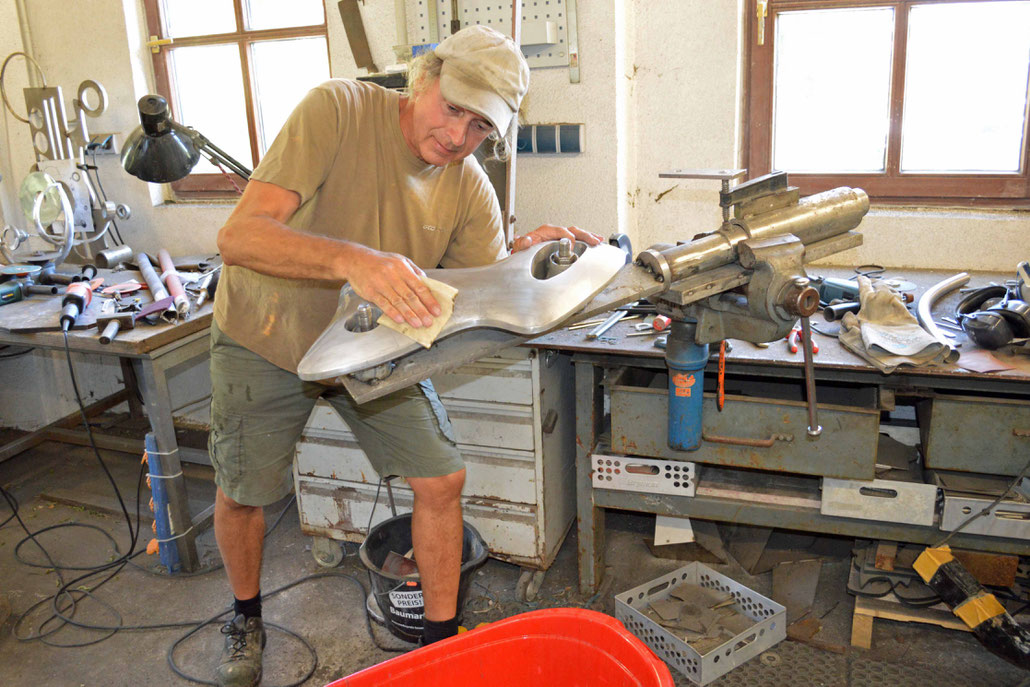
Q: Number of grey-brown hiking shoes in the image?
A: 1